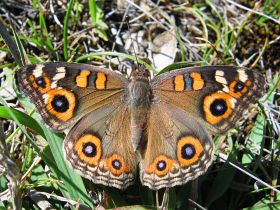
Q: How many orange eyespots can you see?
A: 8